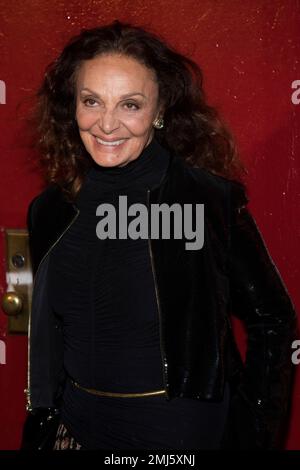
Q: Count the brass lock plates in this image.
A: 1